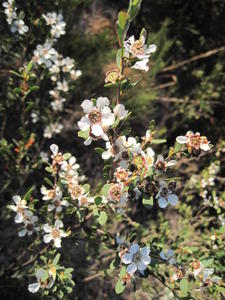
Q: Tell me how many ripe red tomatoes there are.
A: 0